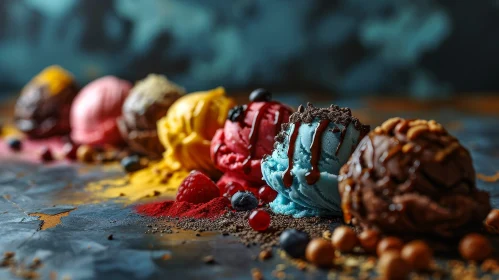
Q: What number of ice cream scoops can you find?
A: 7